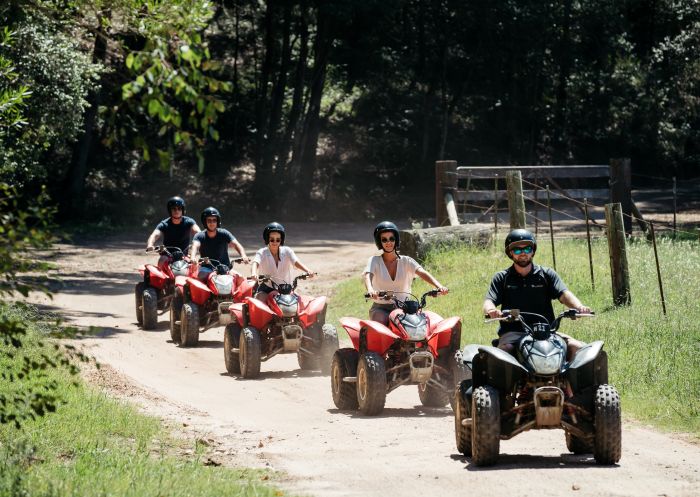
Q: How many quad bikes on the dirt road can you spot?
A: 5